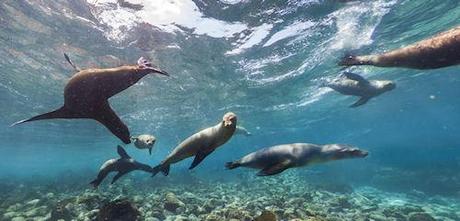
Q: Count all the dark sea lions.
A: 2